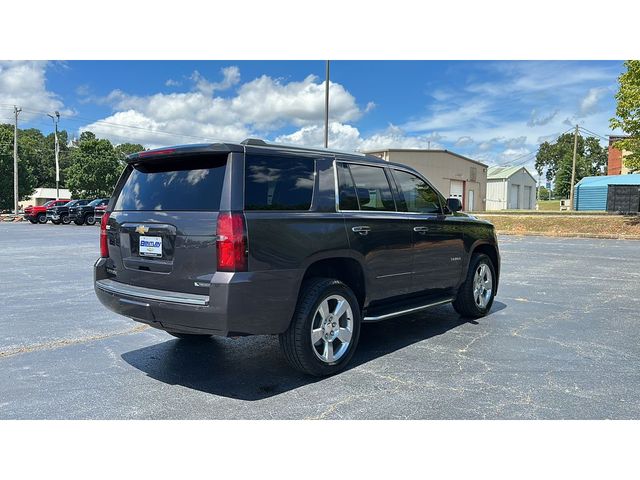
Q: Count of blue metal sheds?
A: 1